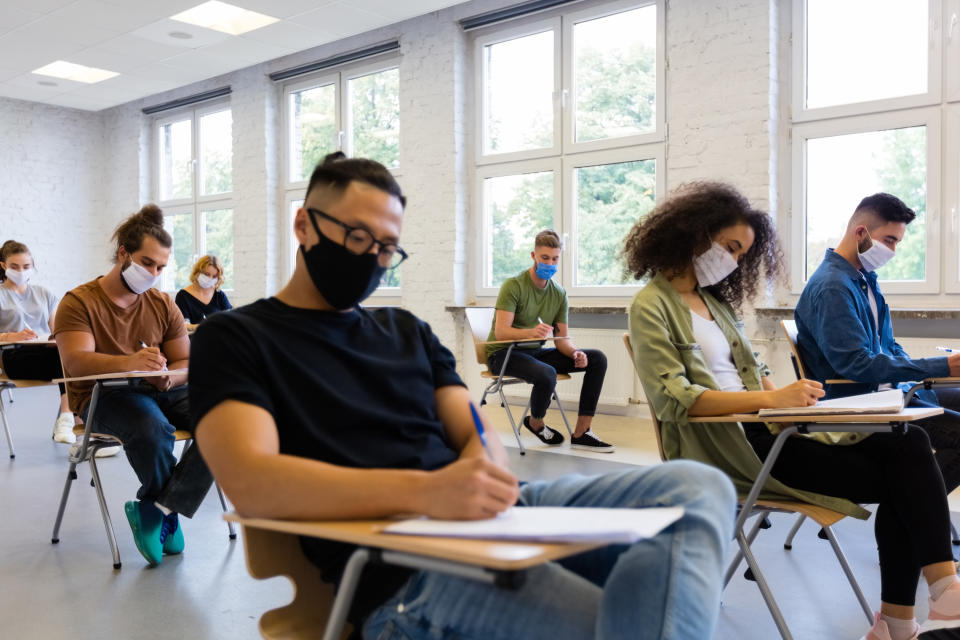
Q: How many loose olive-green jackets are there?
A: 1